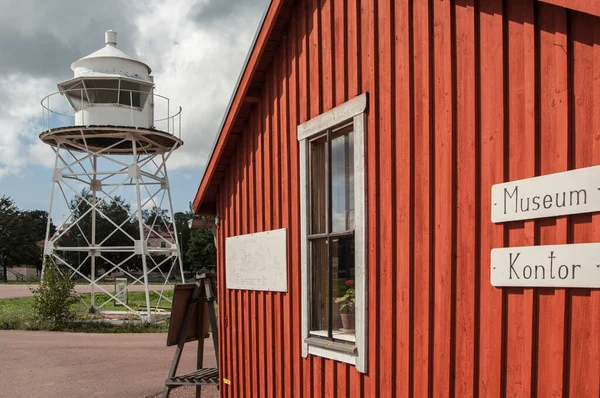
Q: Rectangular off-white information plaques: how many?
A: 3